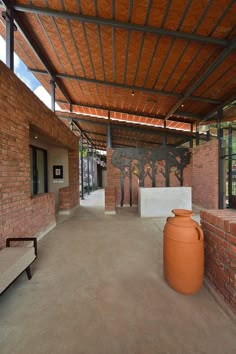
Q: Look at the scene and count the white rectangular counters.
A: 1